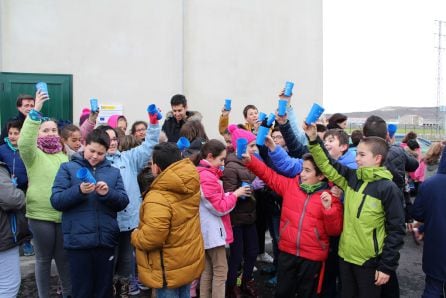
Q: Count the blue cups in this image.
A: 15